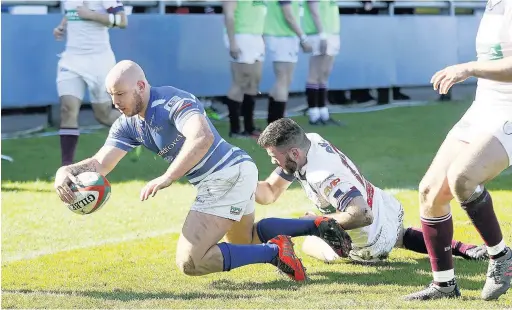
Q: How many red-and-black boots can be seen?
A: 2